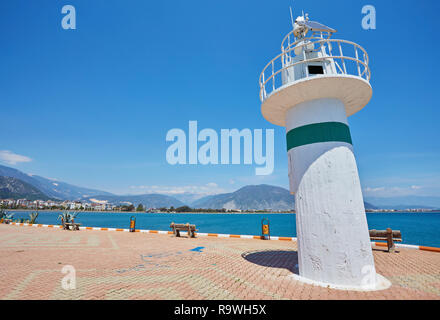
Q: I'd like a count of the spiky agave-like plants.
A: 3